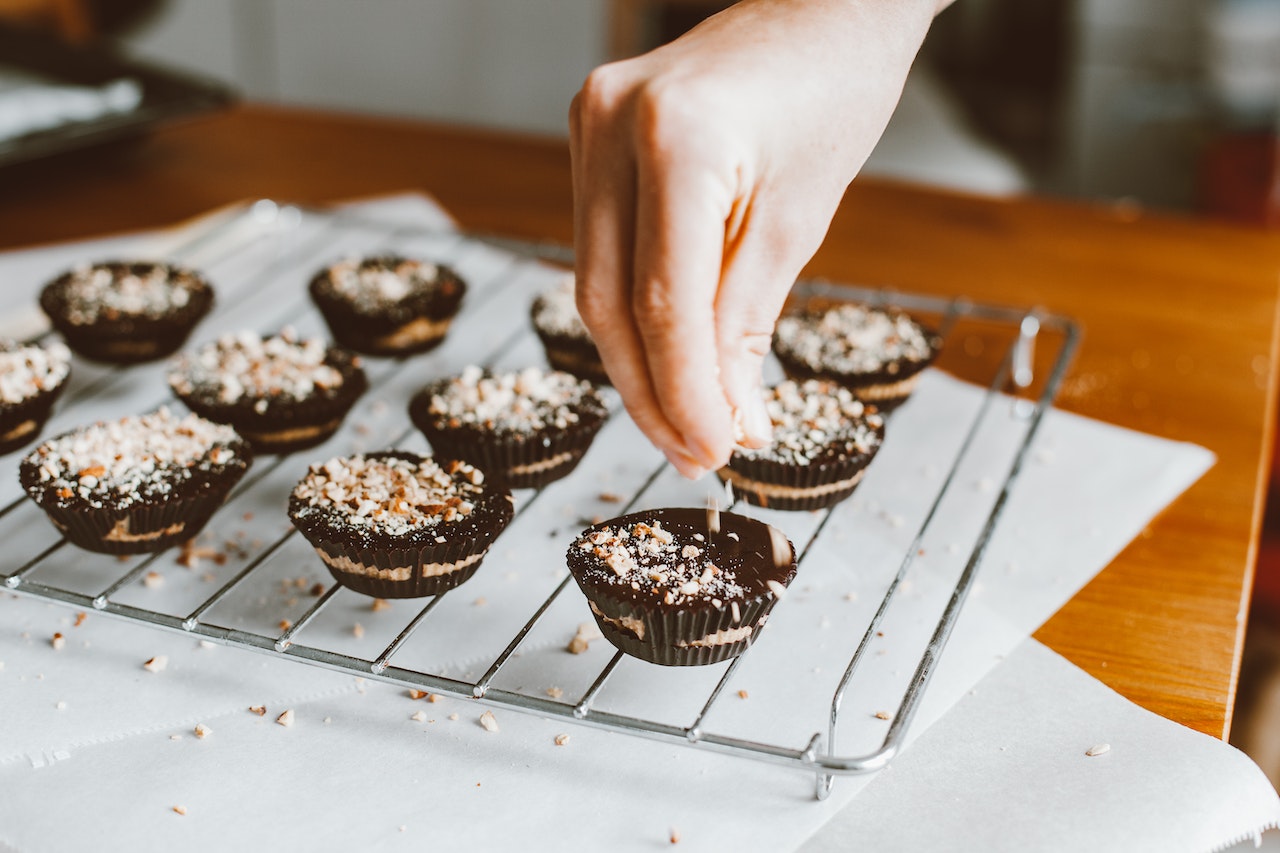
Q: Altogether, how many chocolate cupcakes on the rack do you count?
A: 11